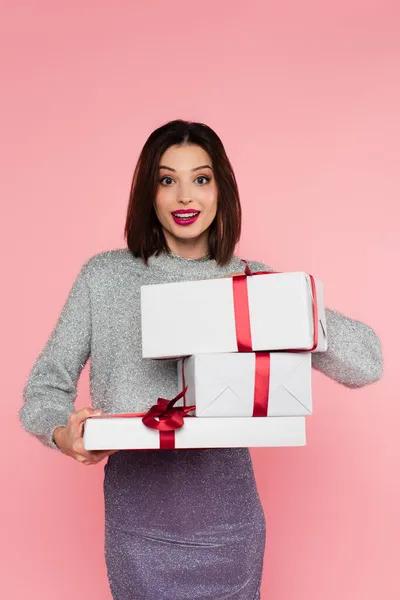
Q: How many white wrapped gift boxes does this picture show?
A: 3